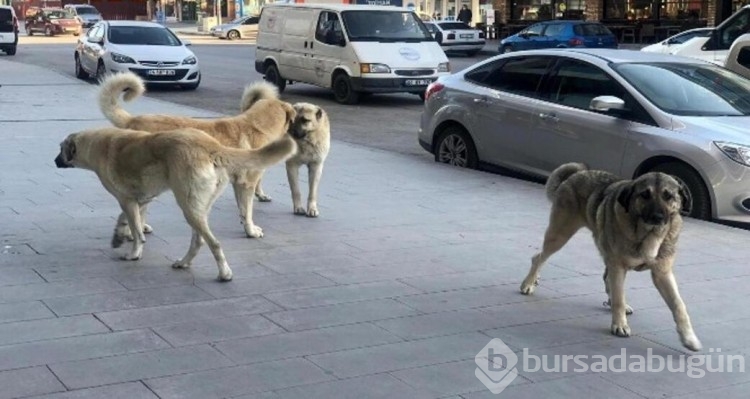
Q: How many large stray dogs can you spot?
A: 4